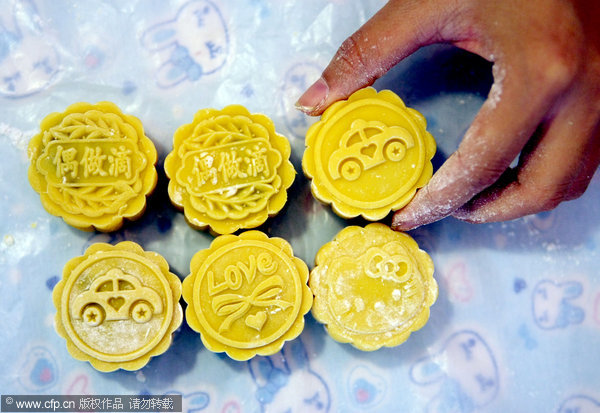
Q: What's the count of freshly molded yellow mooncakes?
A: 6